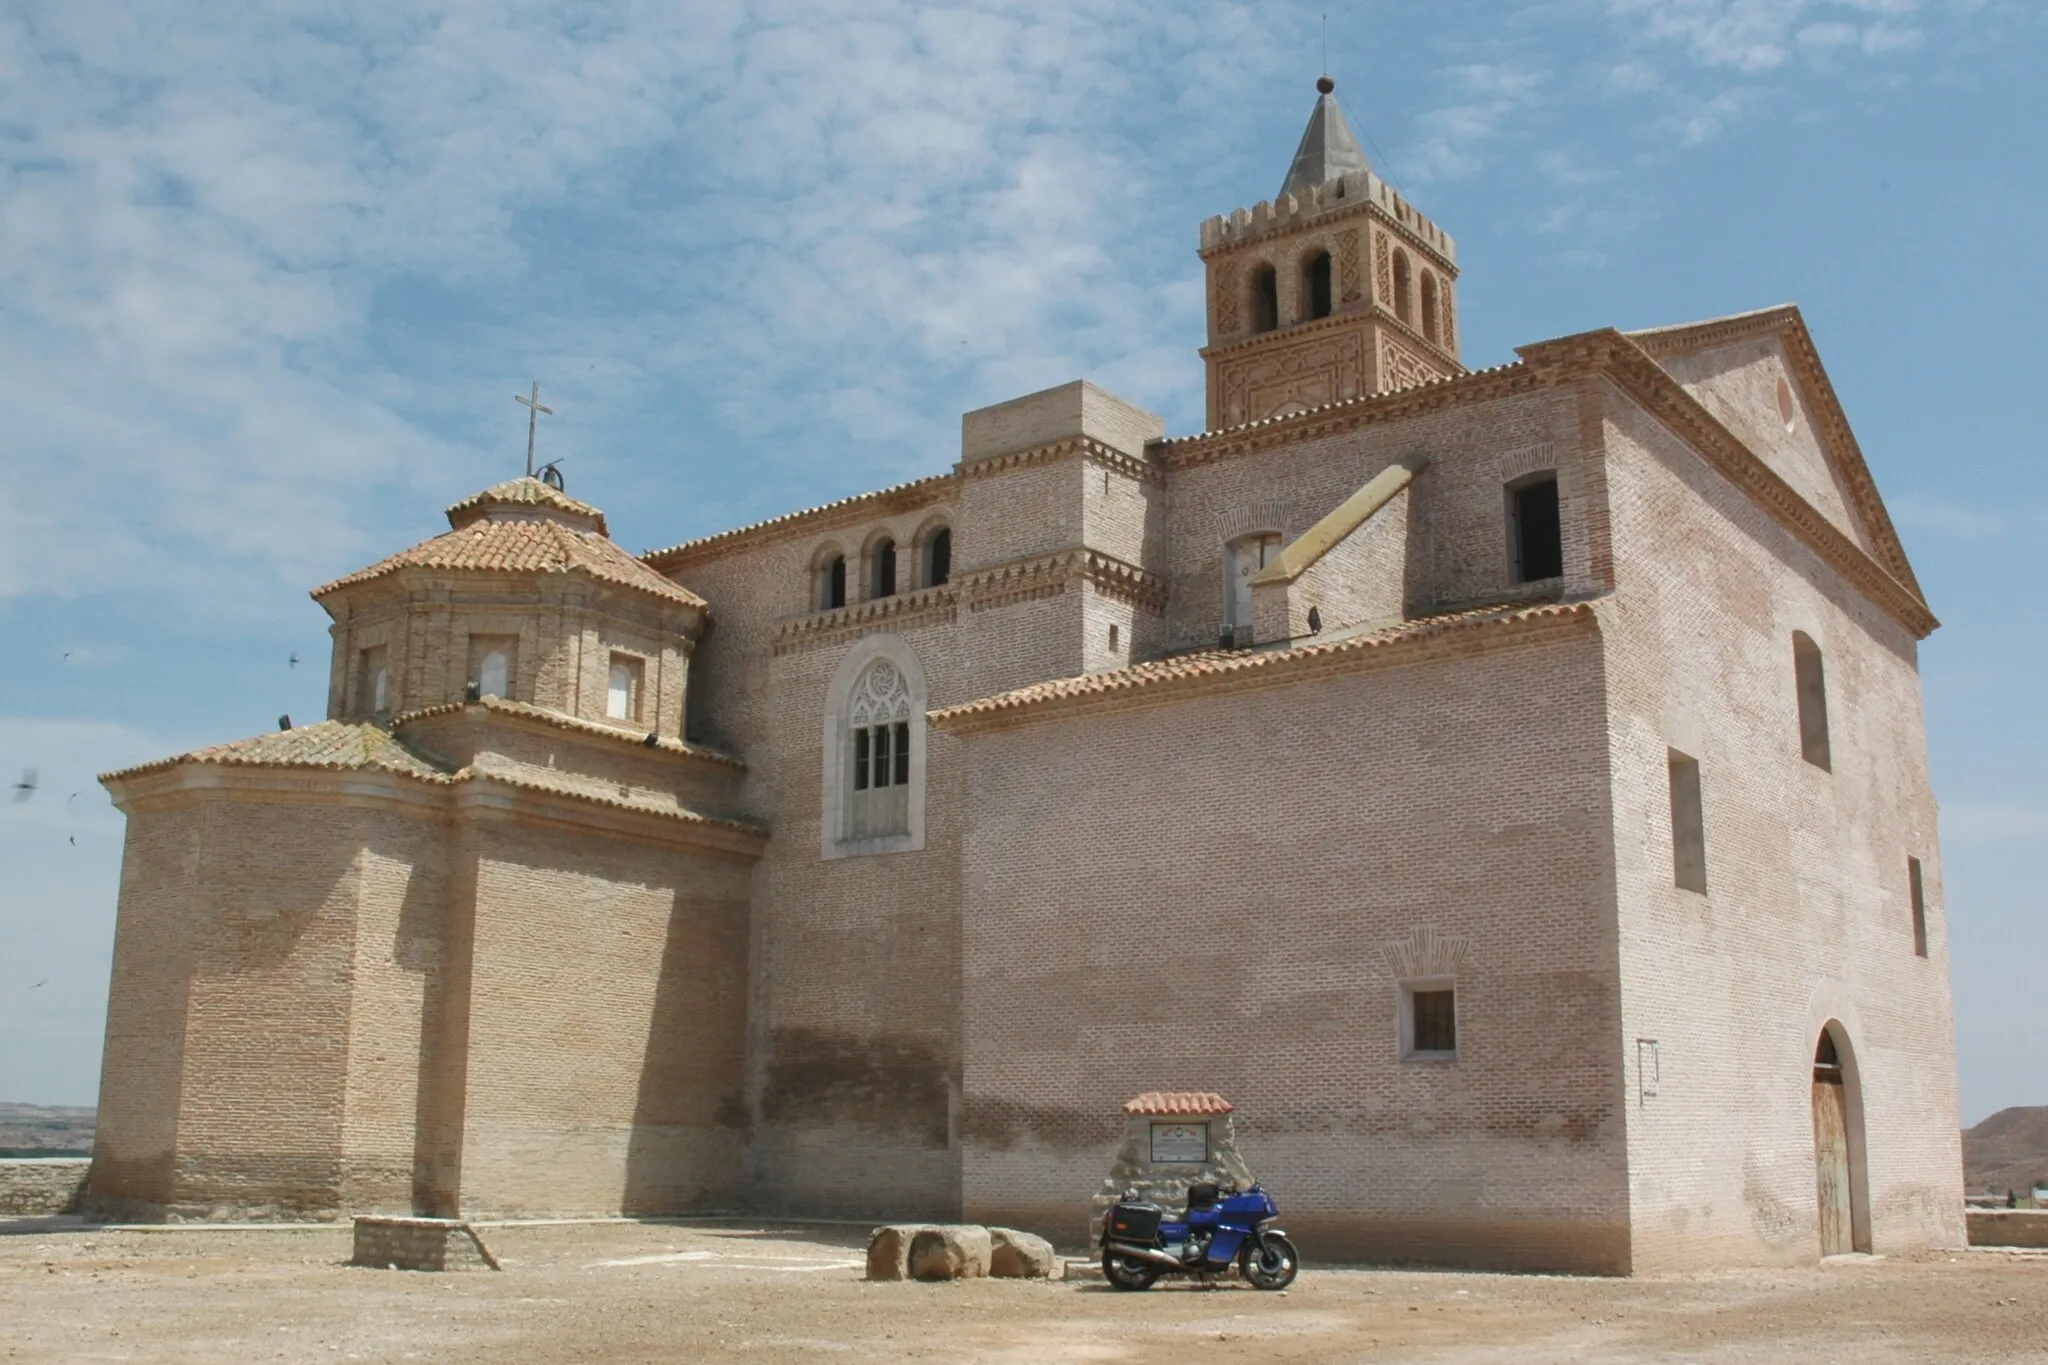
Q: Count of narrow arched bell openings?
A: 4